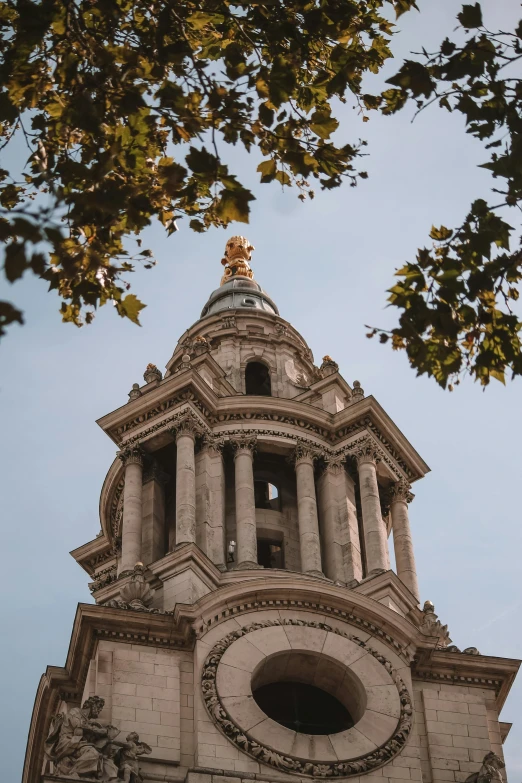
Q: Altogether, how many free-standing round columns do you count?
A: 6